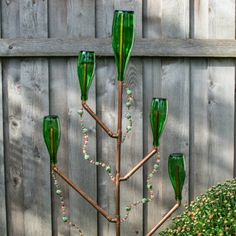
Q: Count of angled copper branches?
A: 4